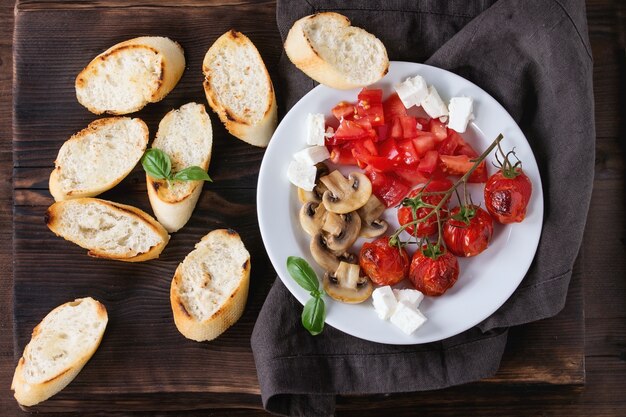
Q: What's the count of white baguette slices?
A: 8